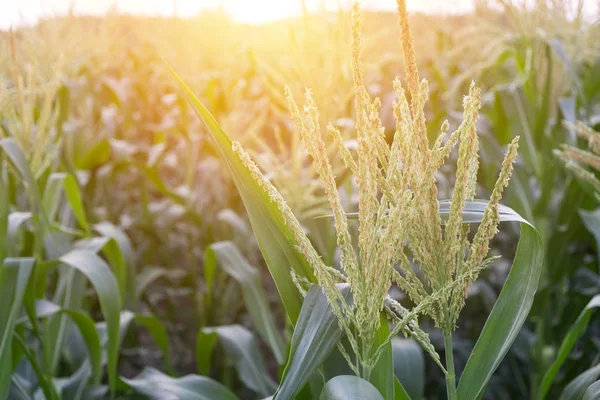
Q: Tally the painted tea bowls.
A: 0